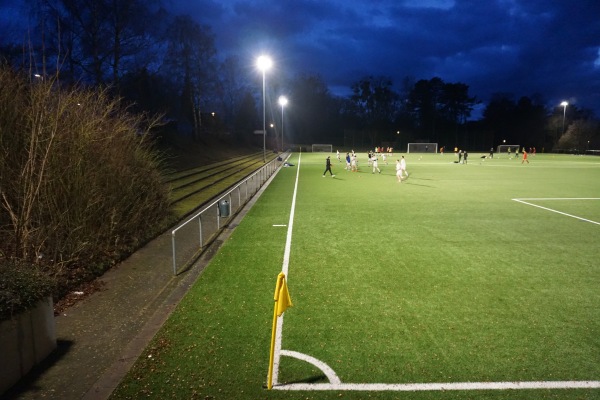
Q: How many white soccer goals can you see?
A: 3